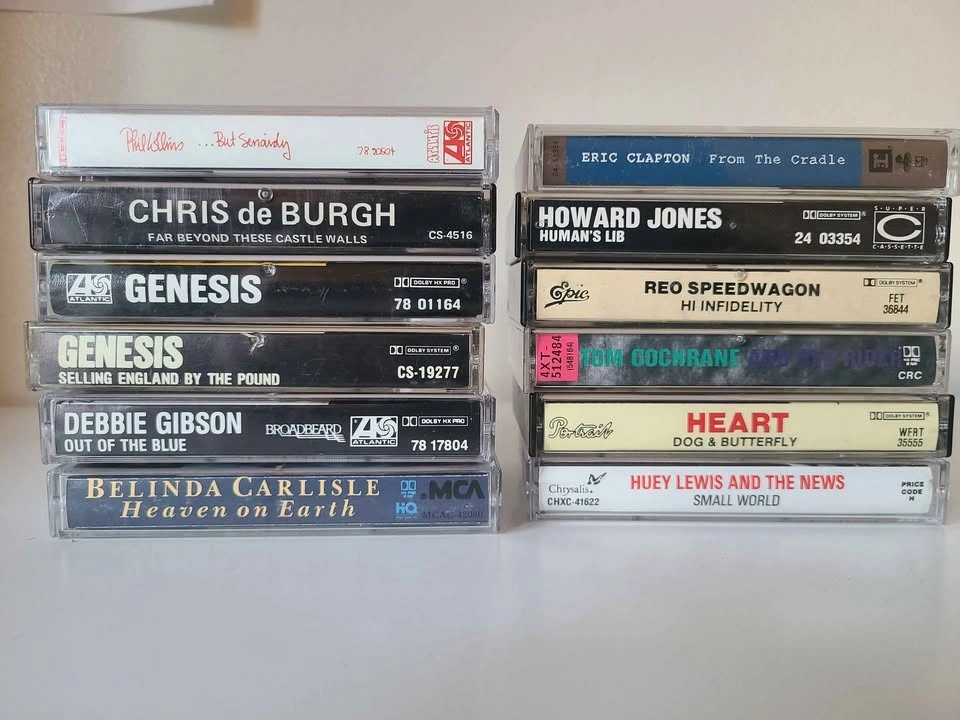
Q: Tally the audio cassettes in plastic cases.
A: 12